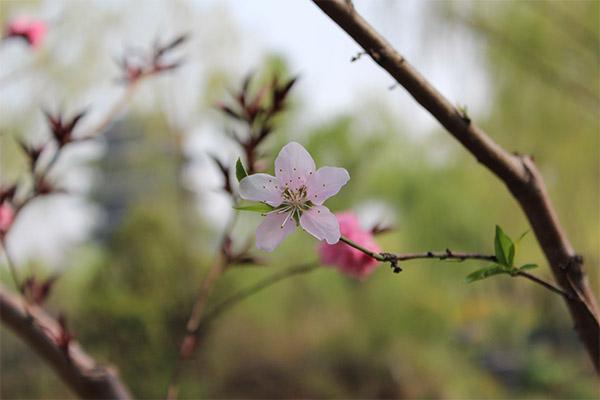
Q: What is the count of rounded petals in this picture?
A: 5